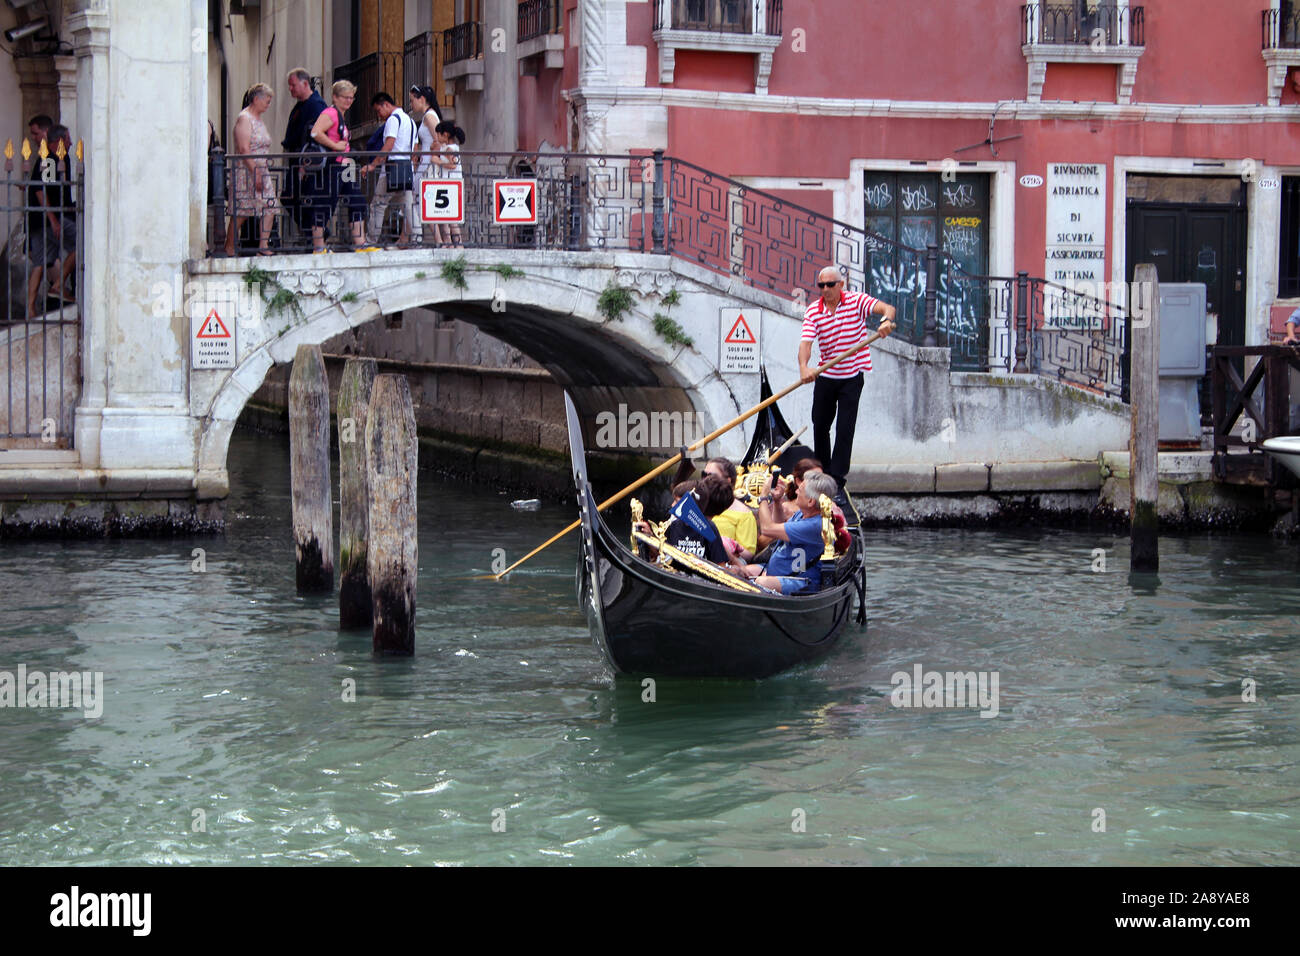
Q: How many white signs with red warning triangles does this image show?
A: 2